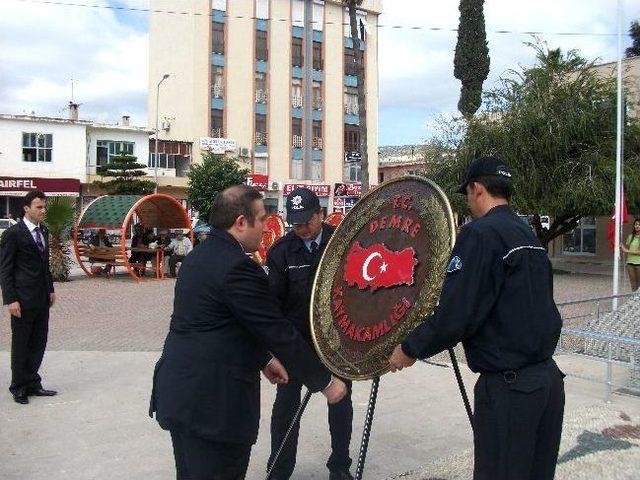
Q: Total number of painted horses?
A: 0